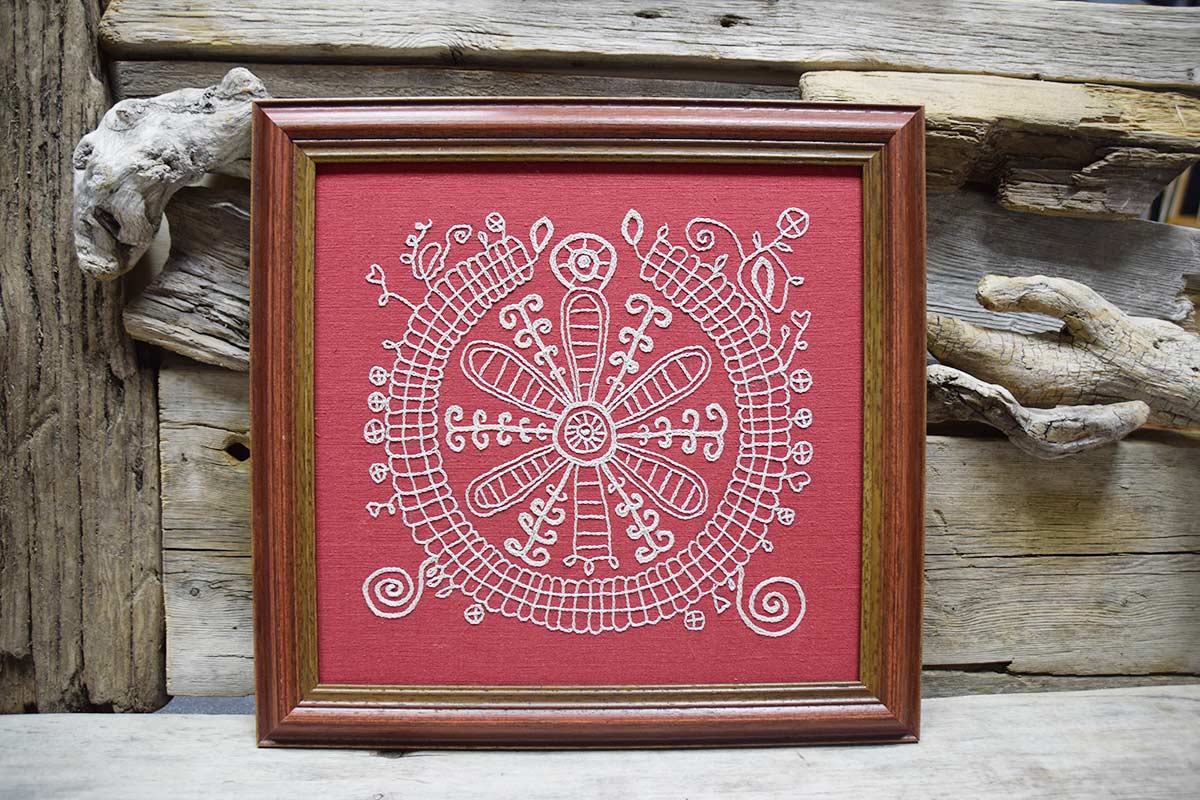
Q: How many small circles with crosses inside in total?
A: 12